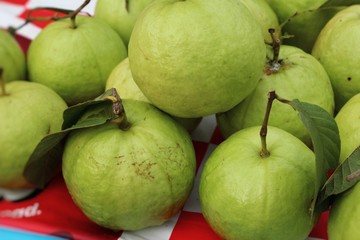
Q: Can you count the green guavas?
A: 14